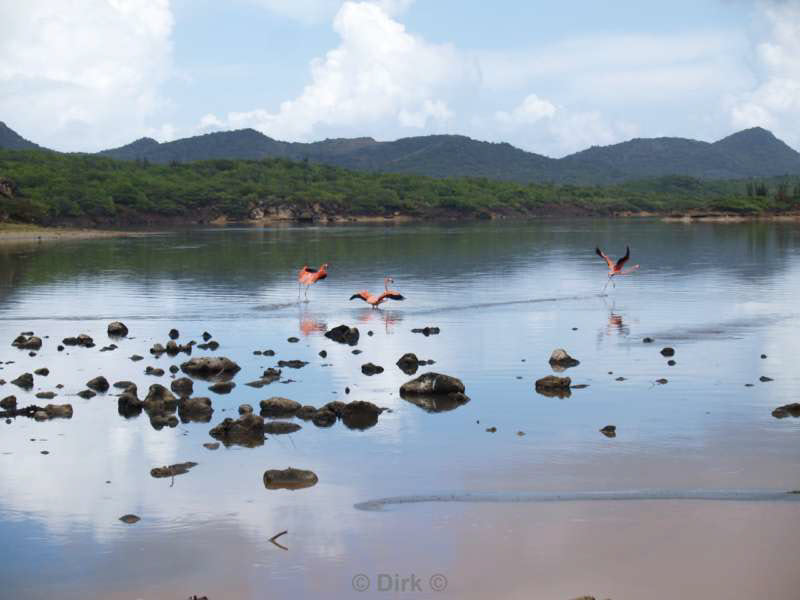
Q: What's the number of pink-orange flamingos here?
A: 3